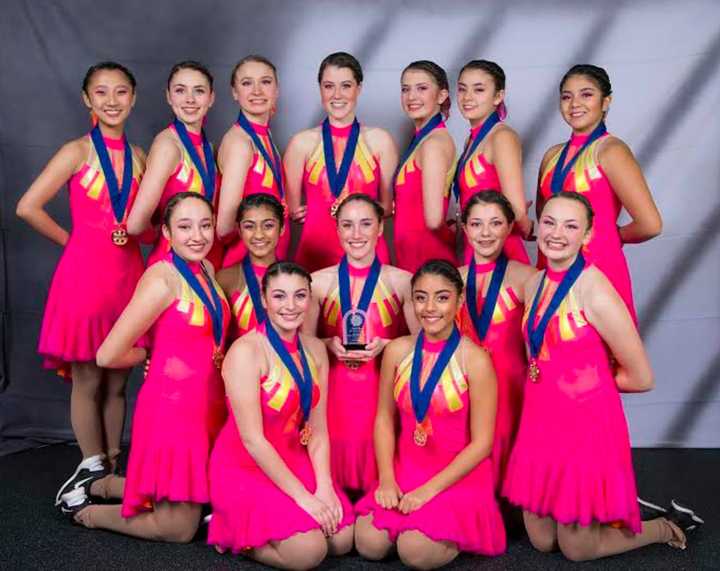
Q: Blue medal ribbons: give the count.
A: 14